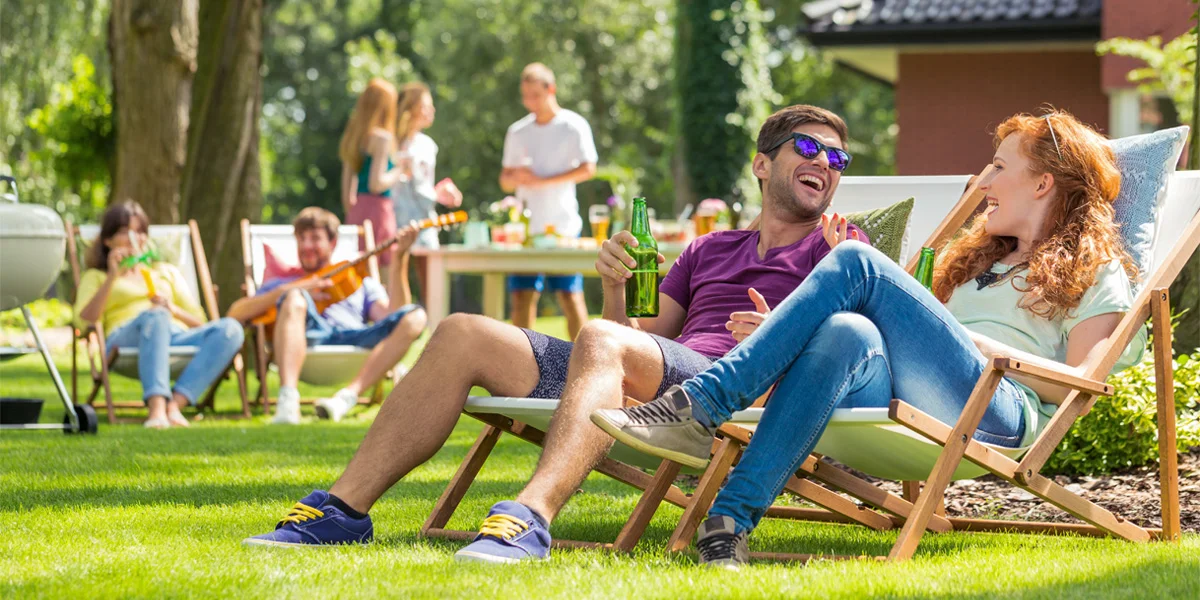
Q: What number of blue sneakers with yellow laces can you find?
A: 2